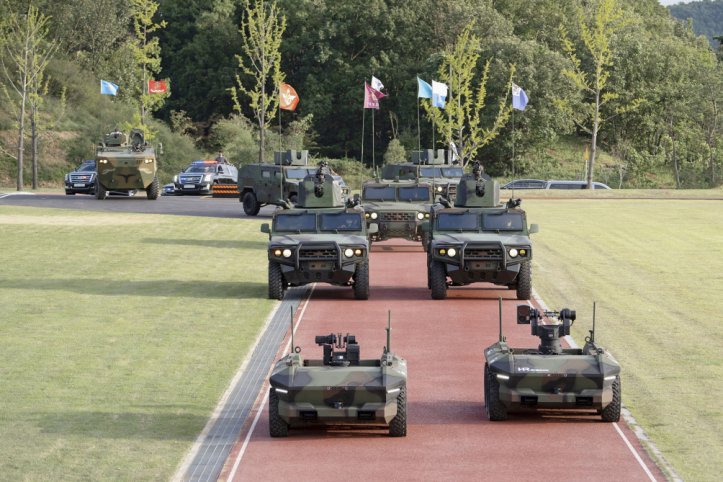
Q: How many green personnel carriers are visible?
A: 6